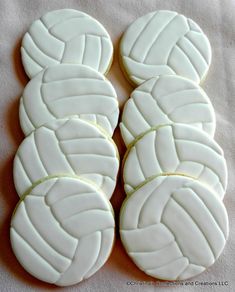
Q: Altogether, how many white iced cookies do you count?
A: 8